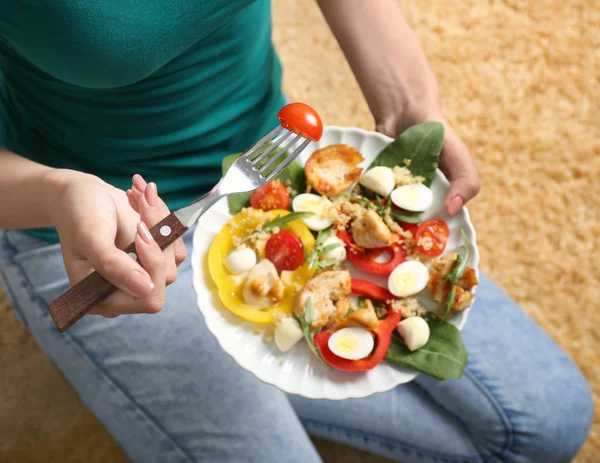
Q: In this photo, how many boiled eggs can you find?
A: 4